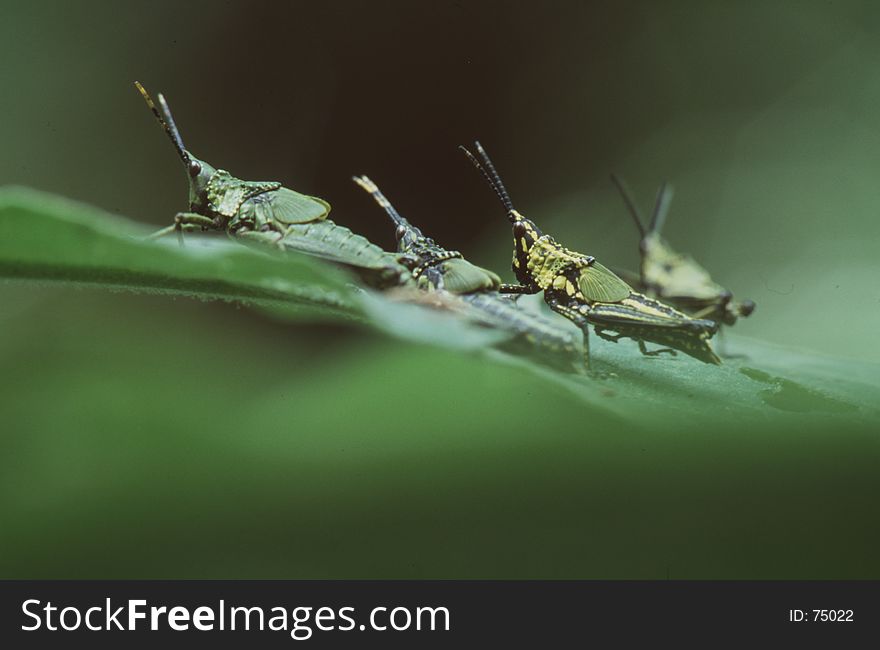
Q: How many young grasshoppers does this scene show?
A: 4